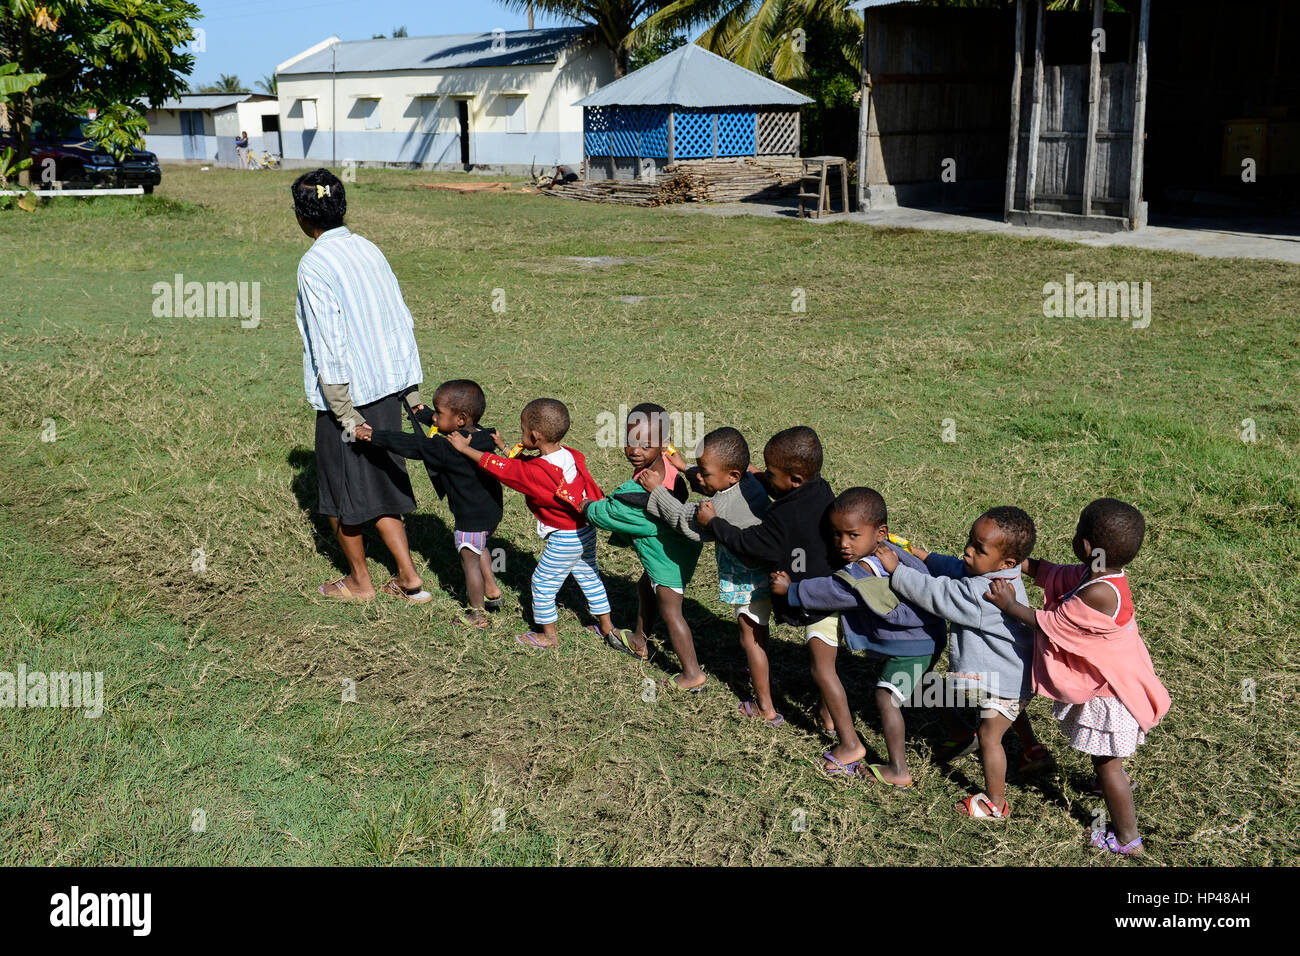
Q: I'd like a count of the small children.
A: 8